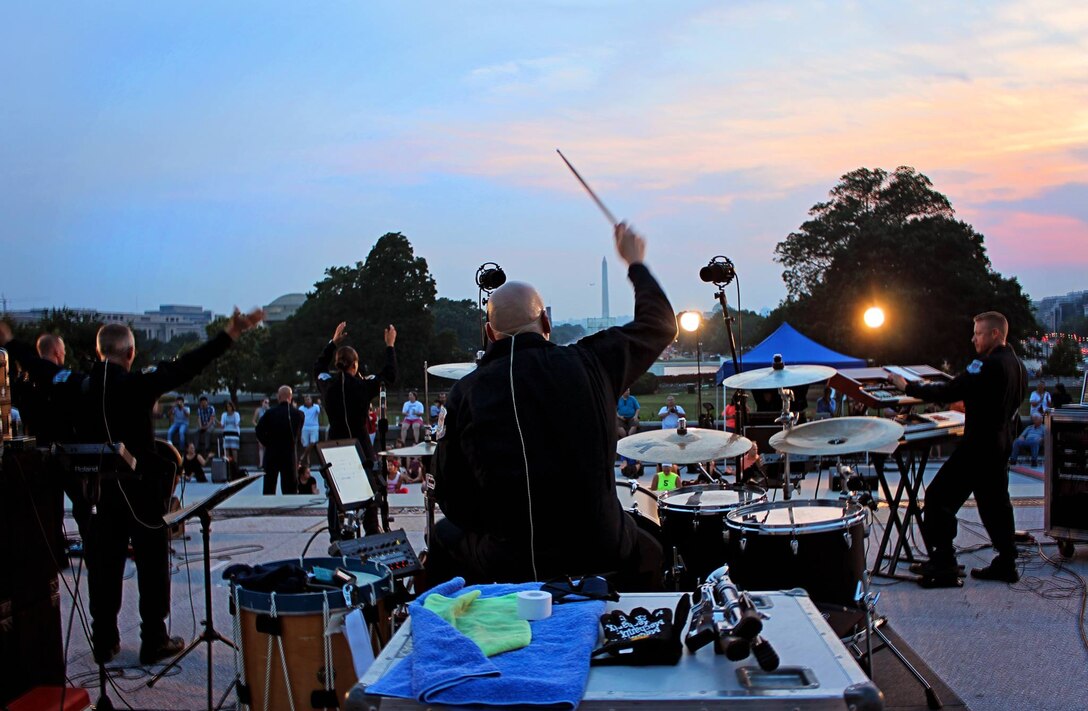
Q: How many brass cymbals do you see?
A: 5